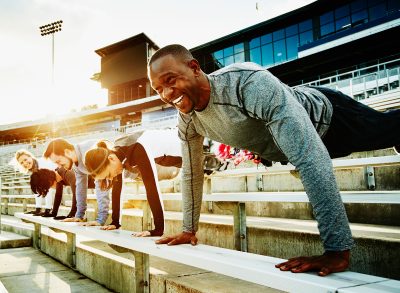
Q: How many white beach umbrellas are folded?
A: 0